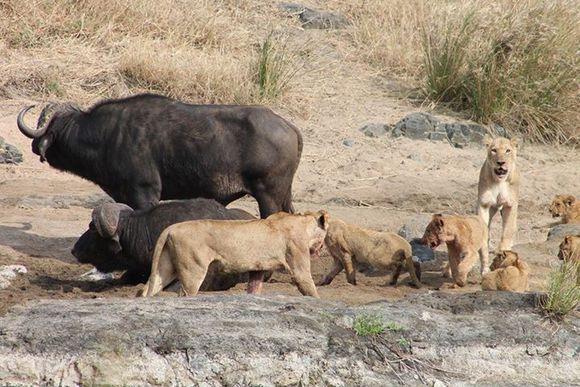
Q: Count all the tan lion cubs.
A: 5